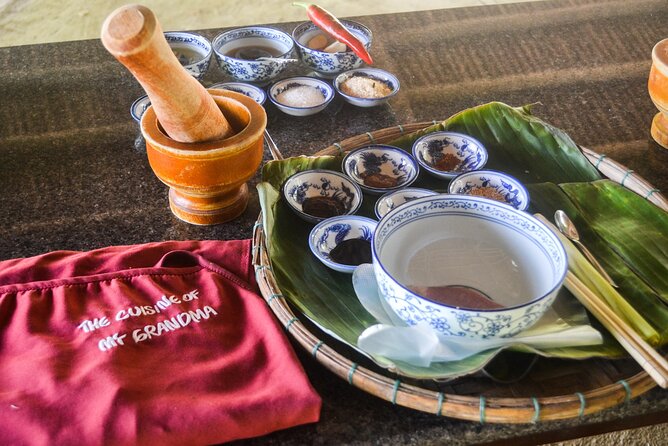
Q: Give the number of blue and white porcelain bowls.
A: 14